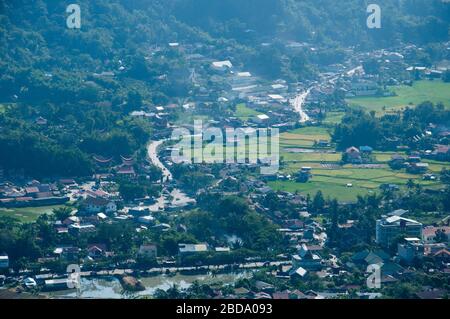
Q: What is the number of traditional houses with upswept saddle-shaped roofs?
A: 2